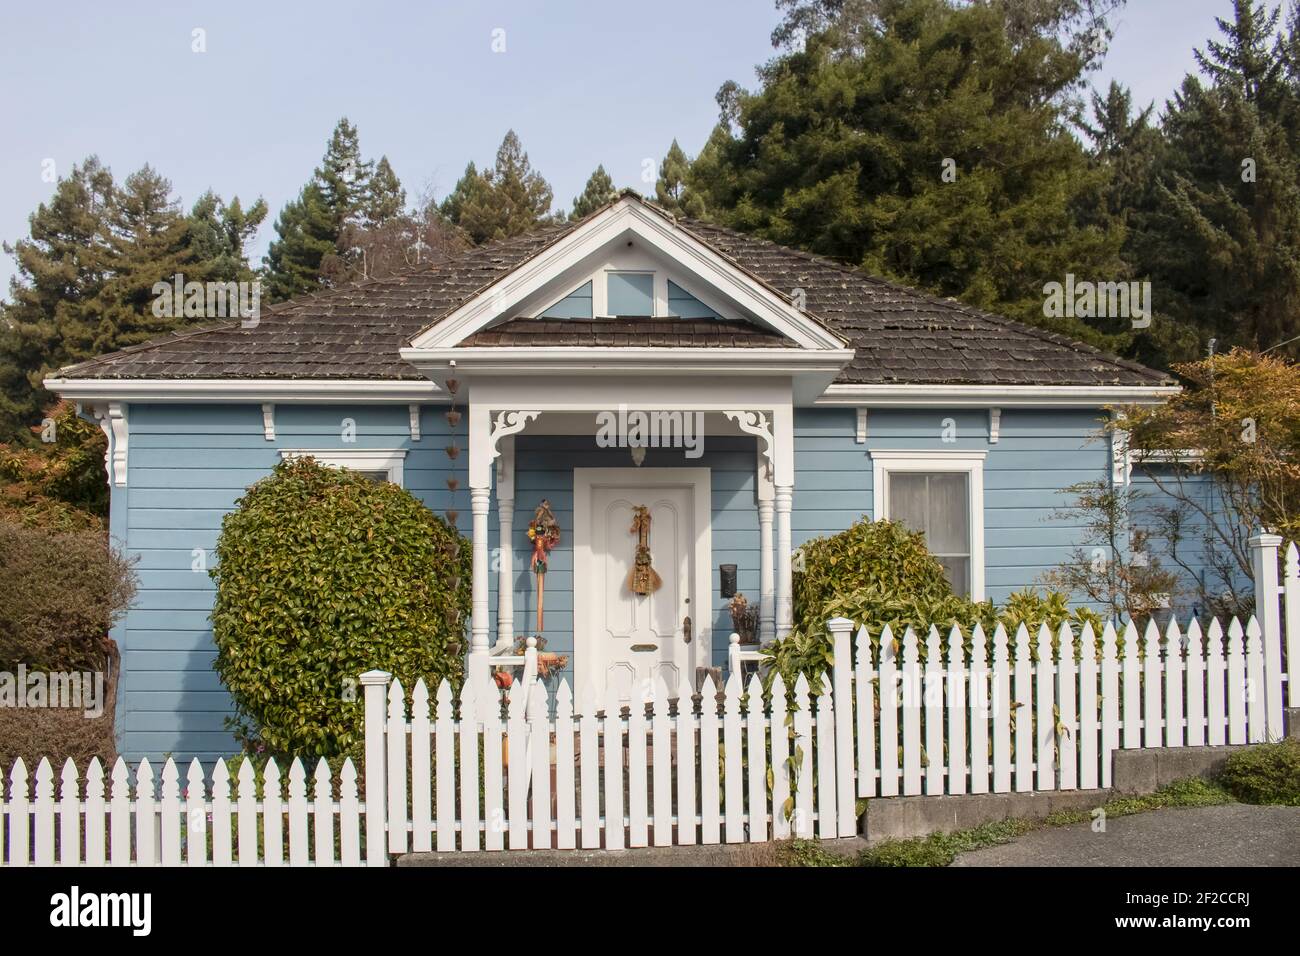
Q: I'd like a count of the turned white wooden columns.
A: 4